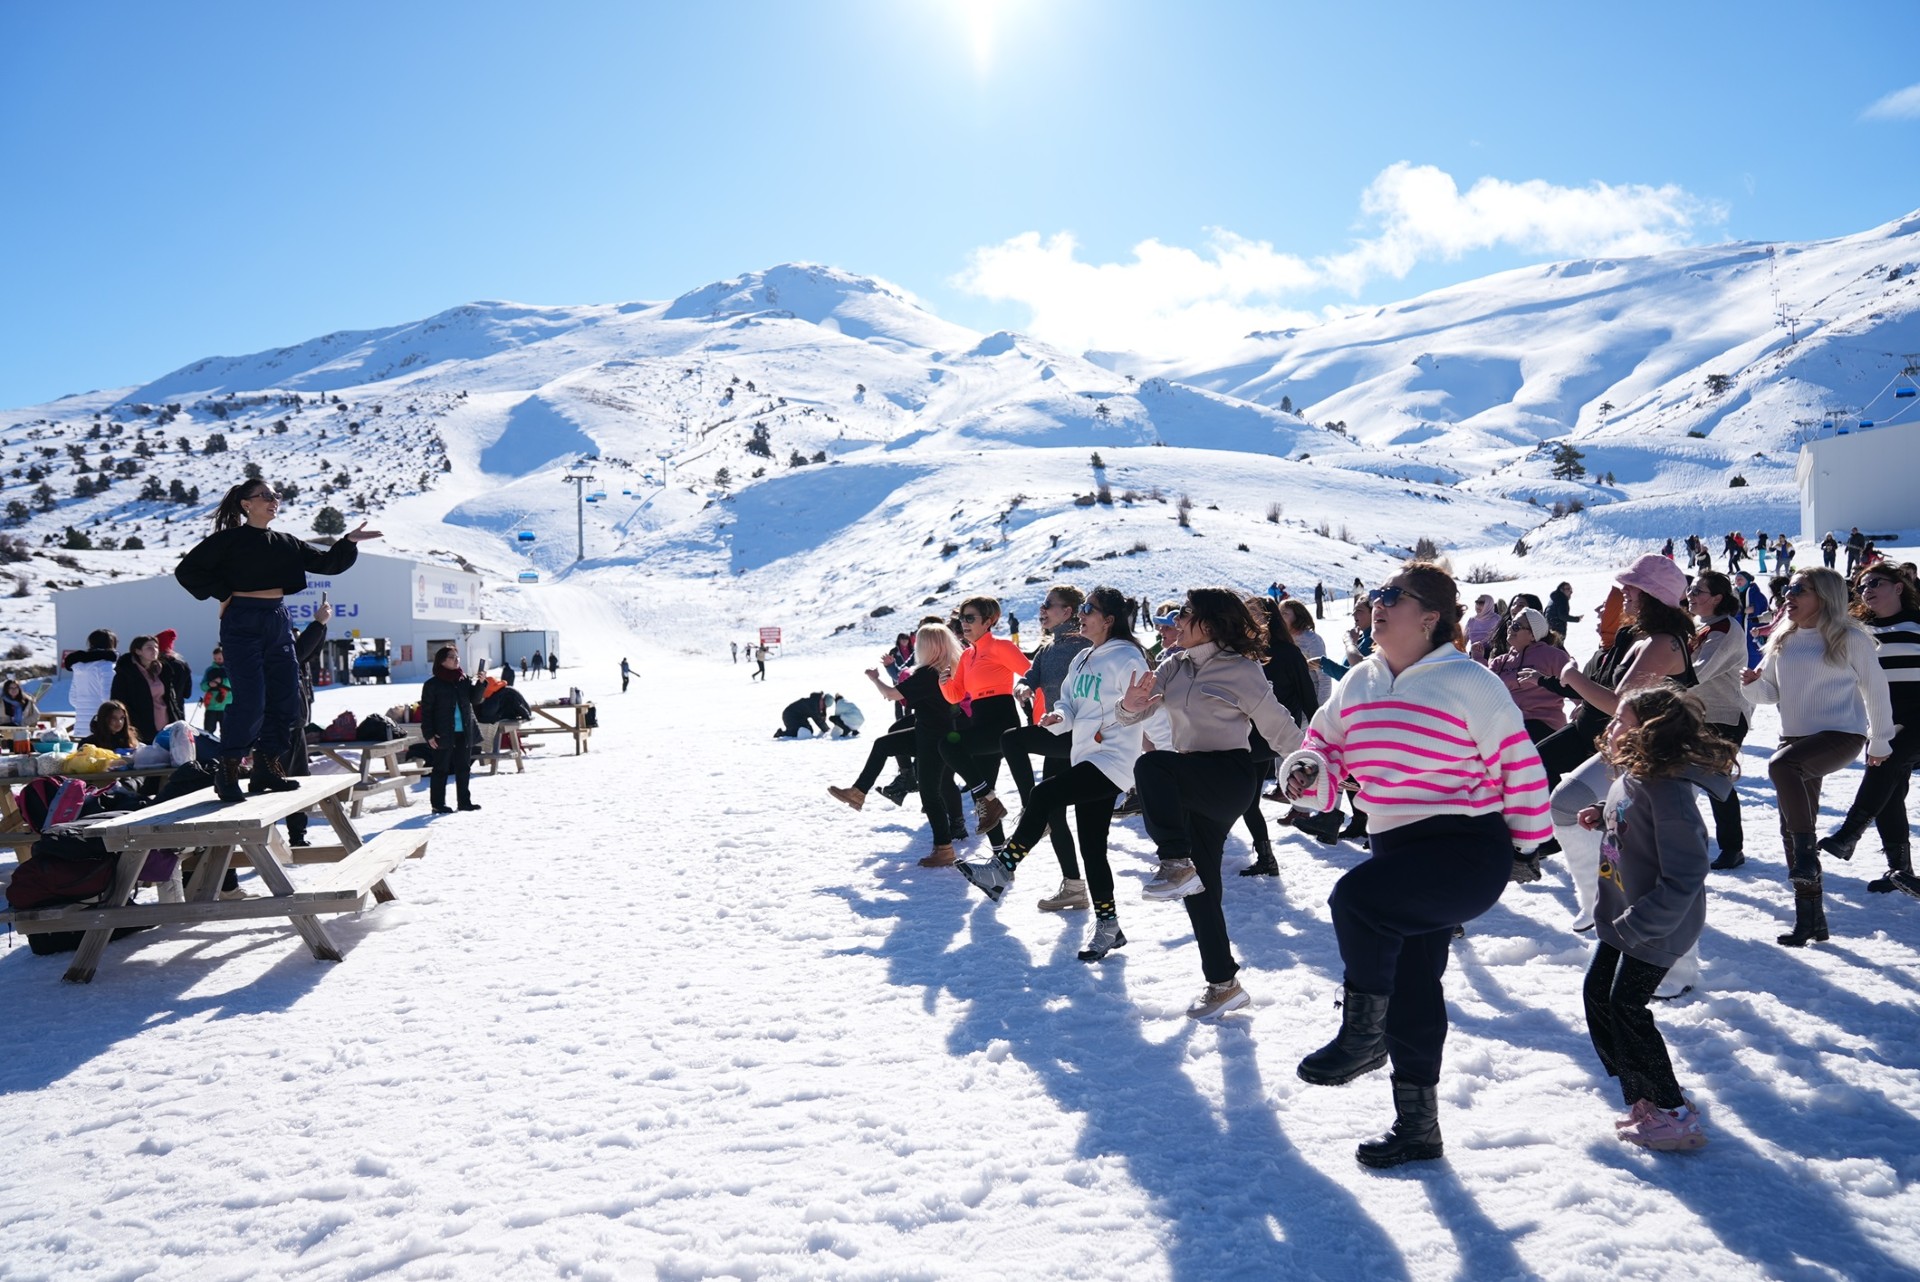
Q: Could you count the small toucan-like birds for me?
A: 0